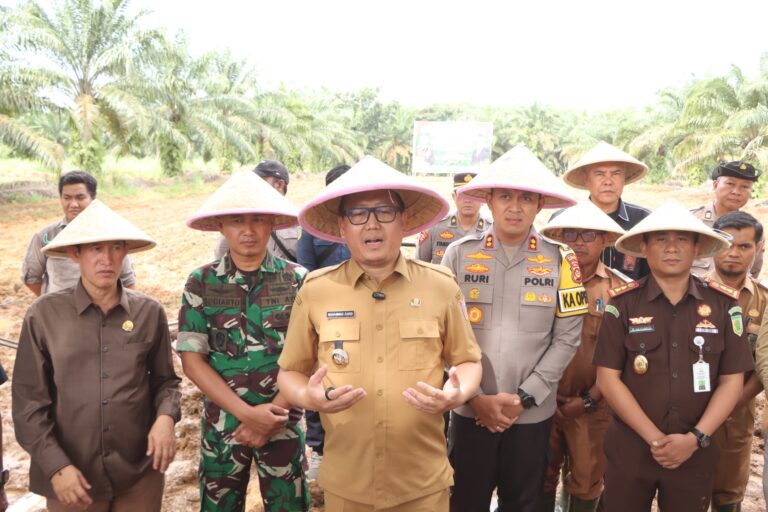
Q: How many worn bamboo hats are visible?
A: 7